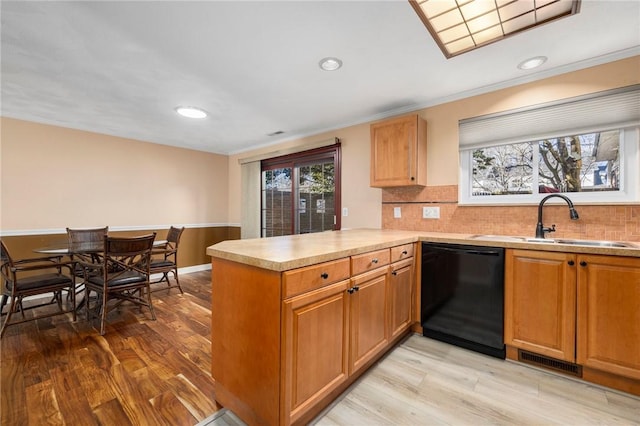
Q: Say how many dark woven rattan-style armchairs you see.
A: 4